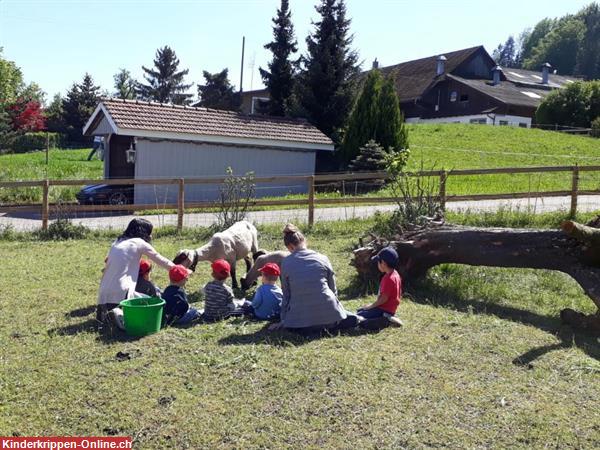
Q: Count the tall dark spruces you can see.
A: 2